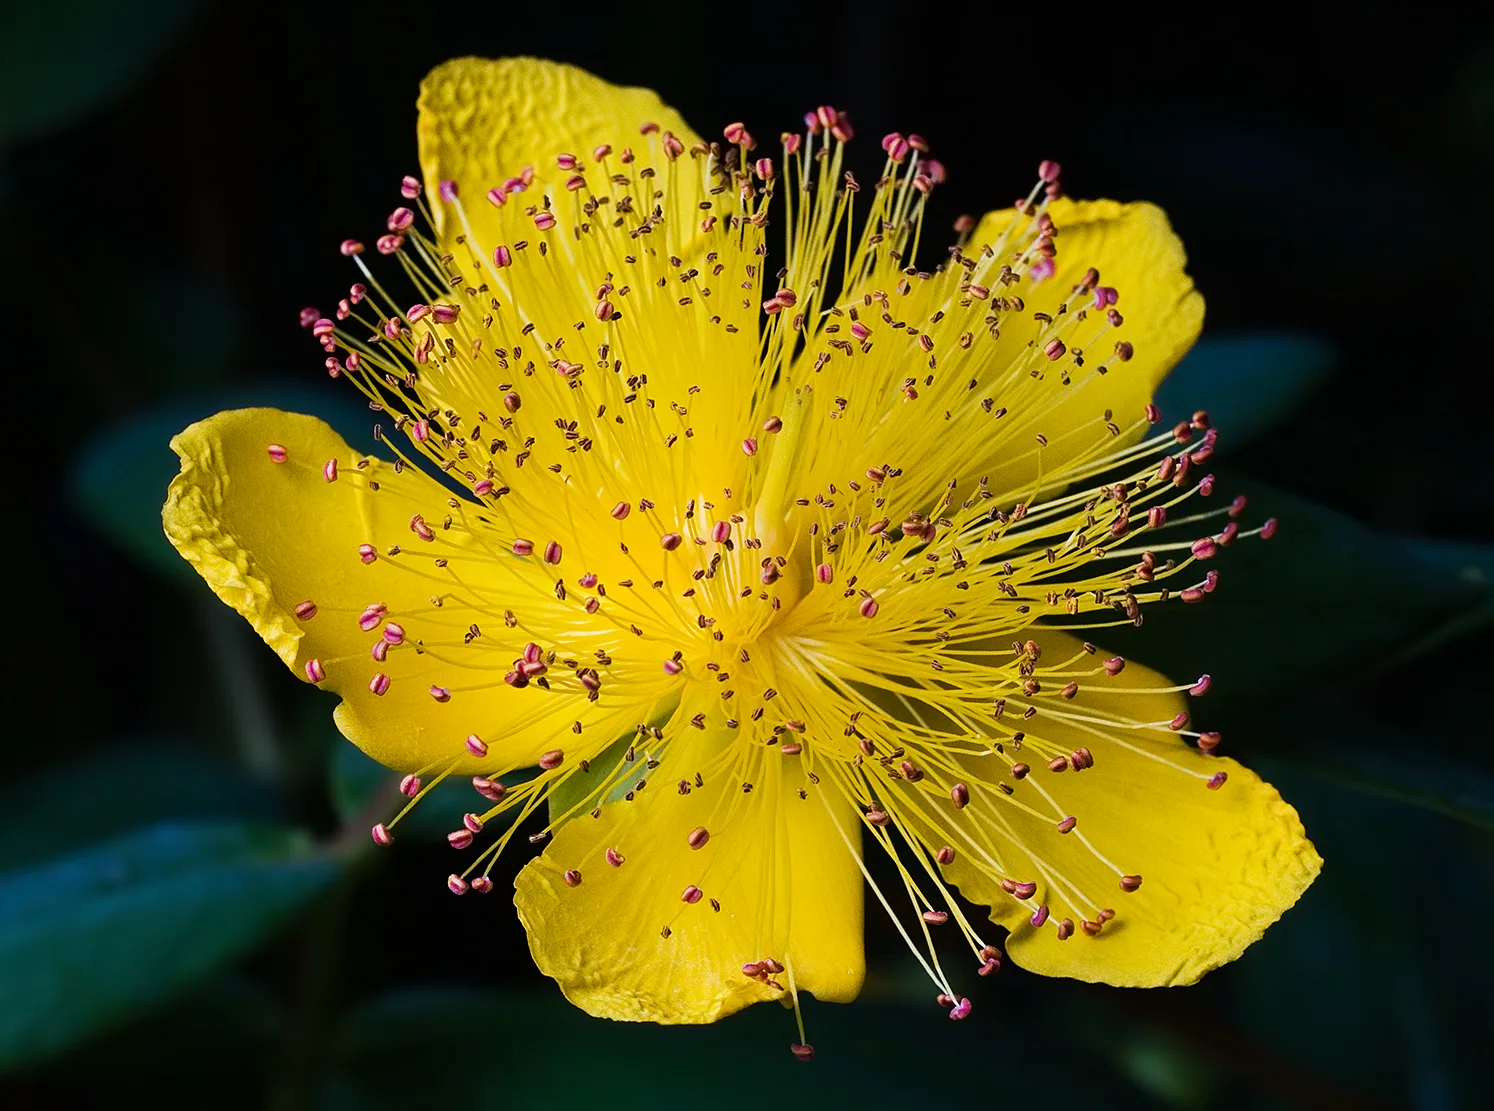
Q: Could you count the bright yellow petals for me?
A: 5